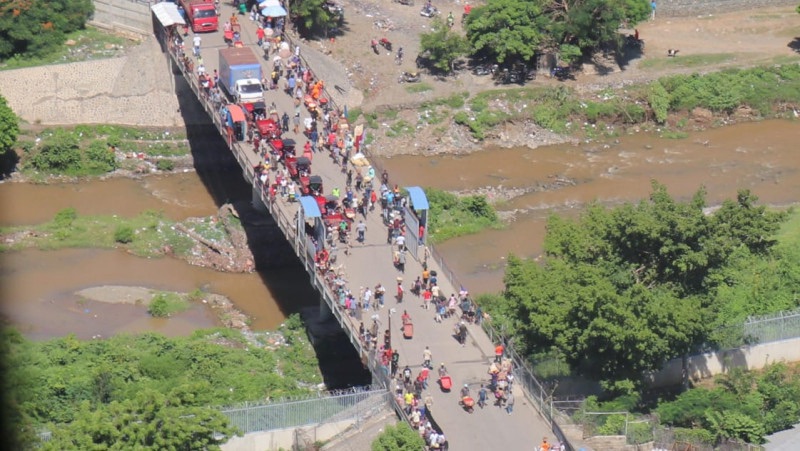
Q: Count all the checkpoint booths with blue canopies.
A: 2